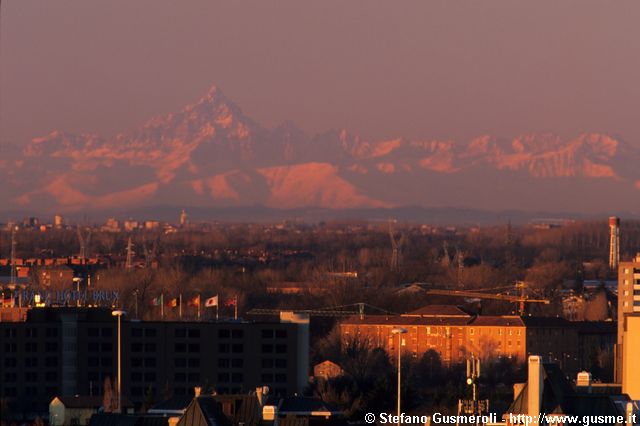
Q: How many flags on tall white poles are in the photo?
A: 5